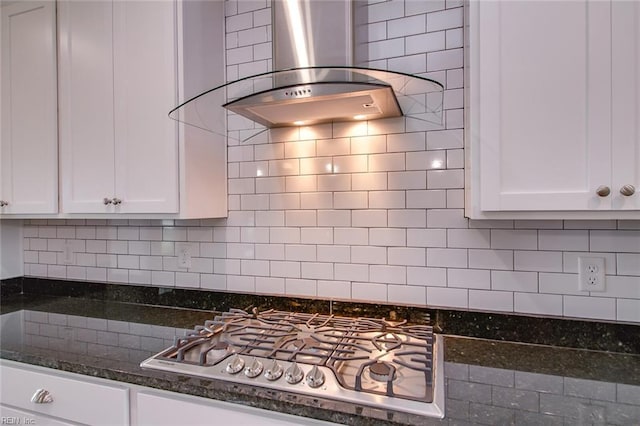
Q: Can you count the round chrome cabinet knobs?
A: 5